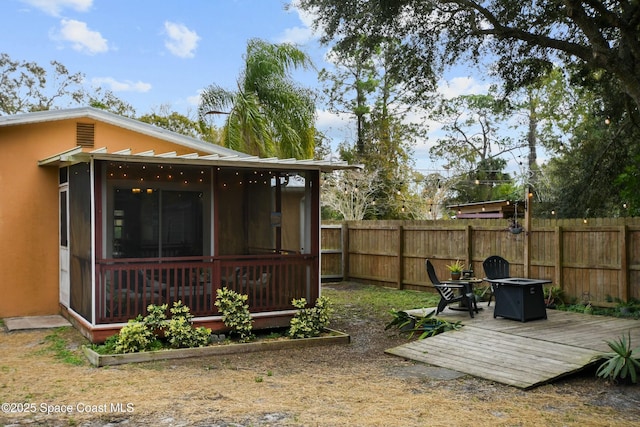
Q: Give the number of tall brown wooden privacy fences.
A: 1